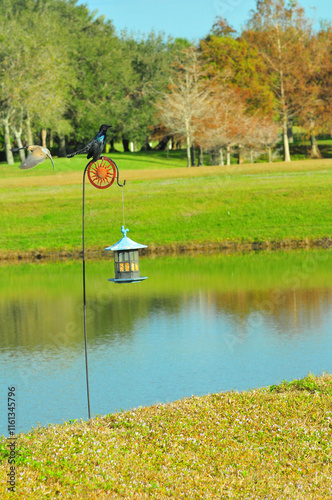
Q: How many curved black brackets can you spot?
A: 1